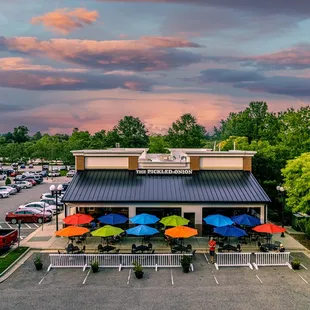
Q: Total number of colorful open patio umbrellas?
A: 12